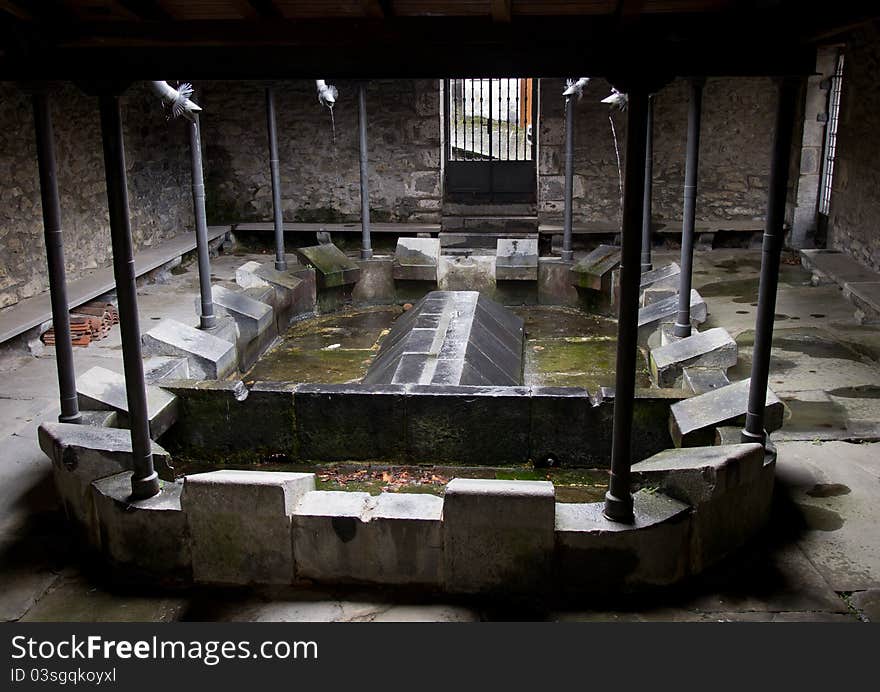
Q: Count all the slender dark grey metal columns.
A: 10